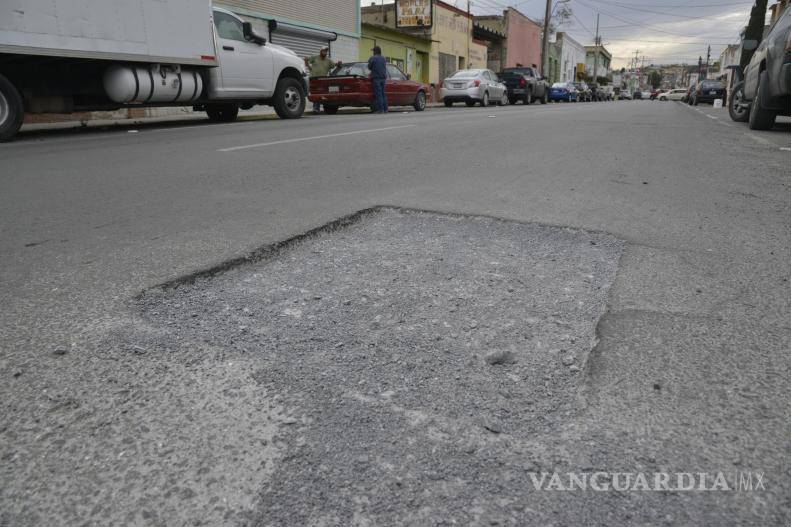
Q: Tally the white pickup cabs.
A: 1